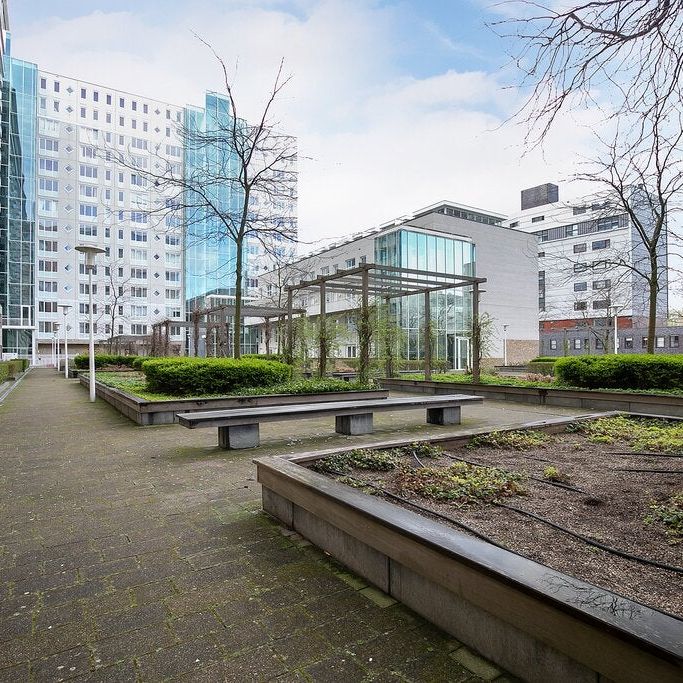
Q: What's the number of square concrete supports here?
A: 3